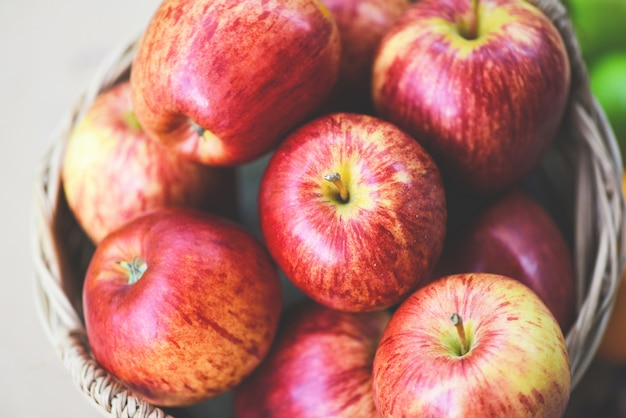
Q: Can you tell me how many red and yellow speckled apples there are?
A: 9